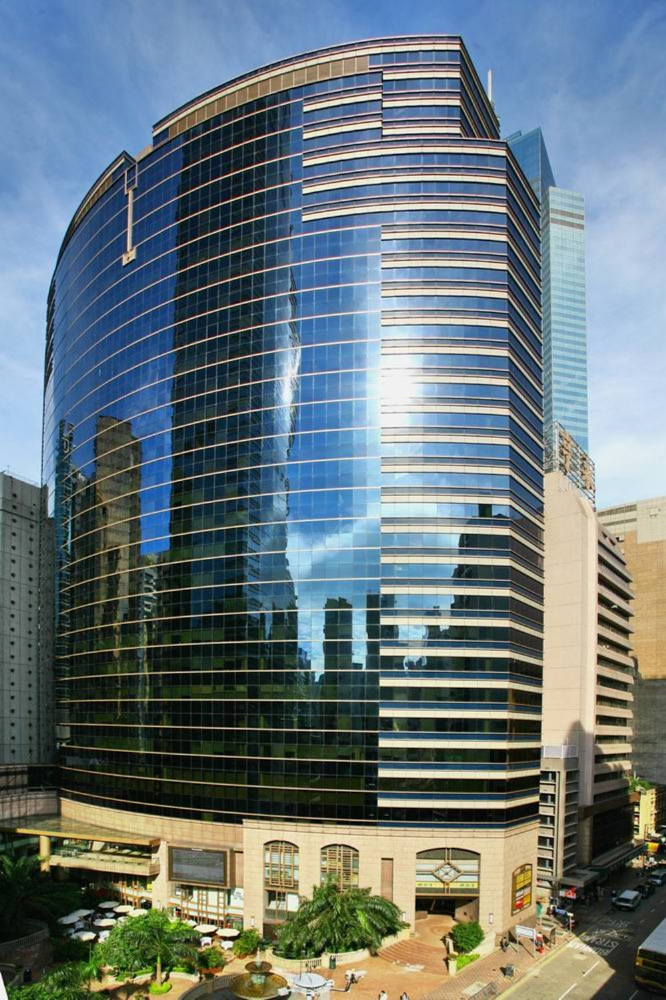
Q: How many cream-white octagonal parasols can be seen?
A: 10